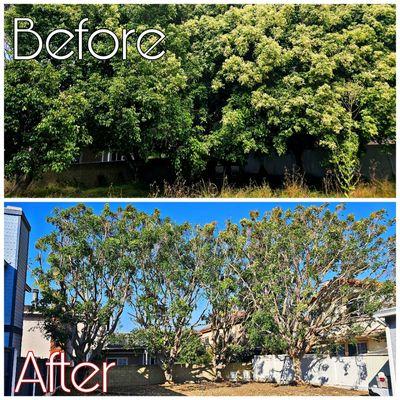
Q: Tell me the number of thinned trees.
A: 4